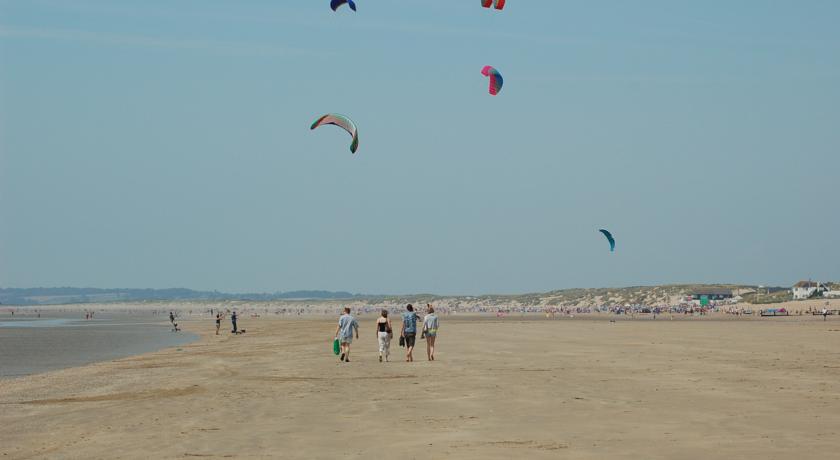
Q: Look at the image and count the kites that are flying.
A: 5